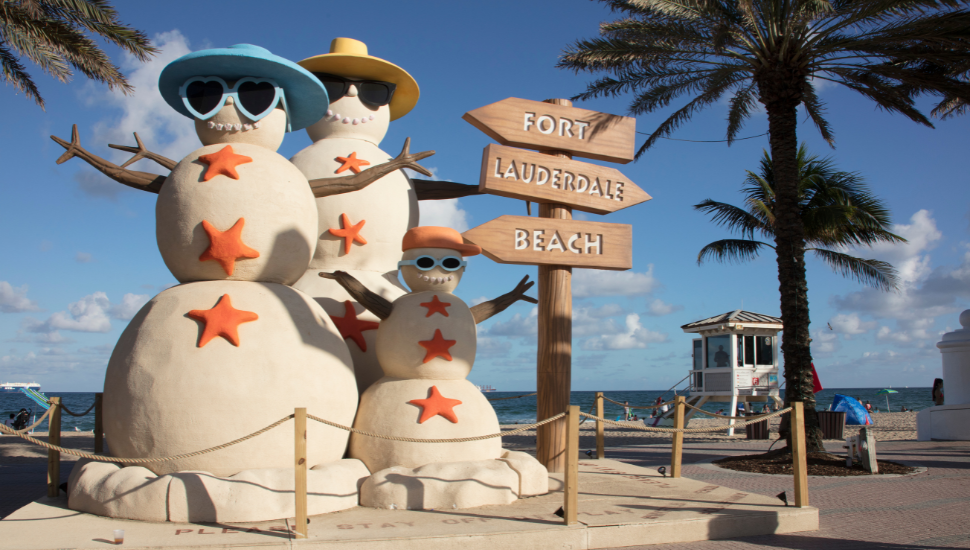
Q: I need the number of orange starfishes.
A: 9